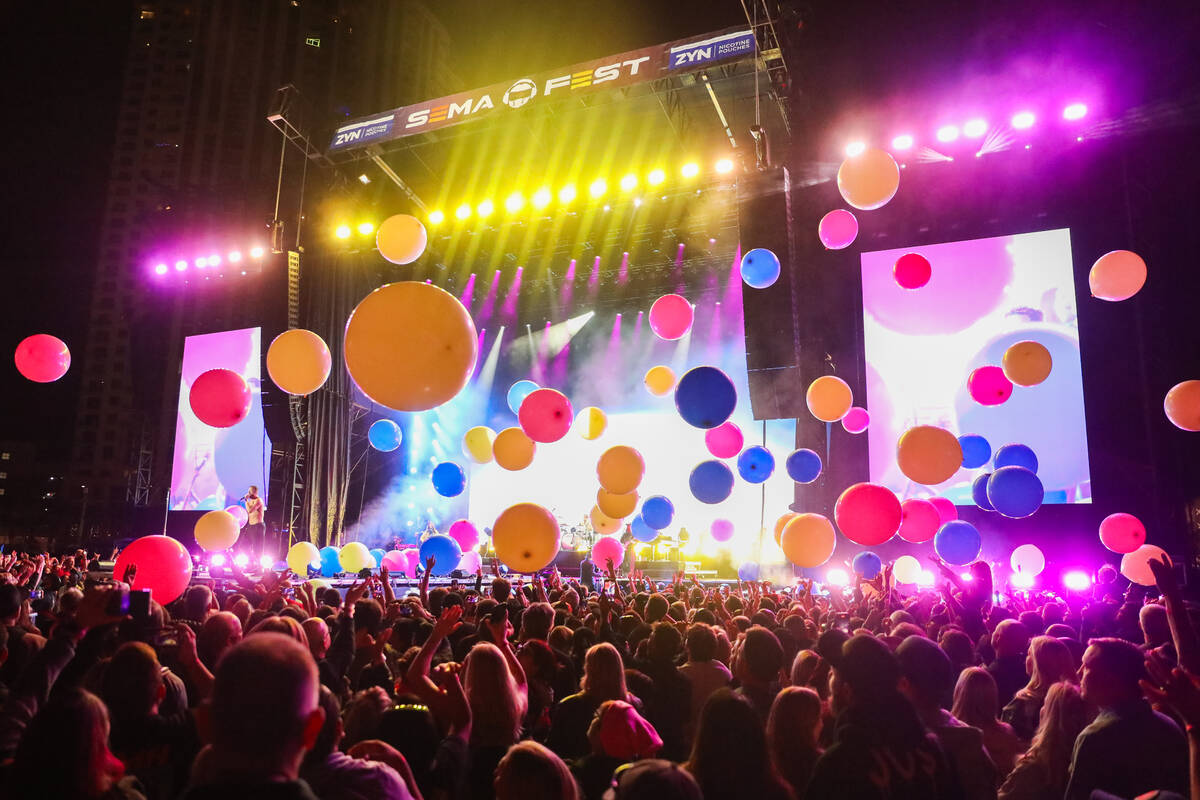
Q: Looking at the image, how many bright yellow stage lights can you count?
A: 13